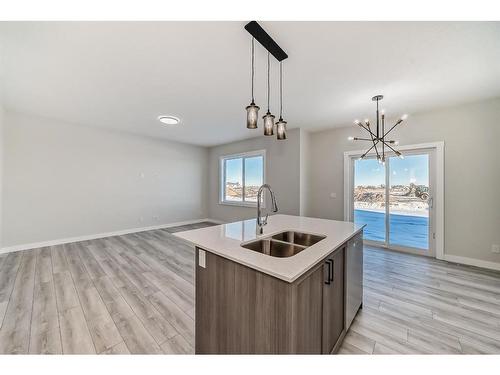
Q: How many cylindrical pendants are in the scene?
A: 3